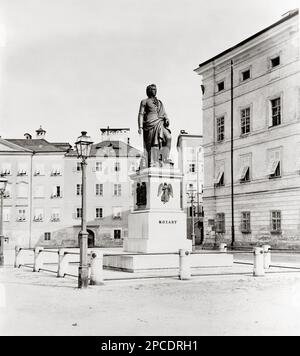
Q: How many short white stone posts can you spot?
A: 8